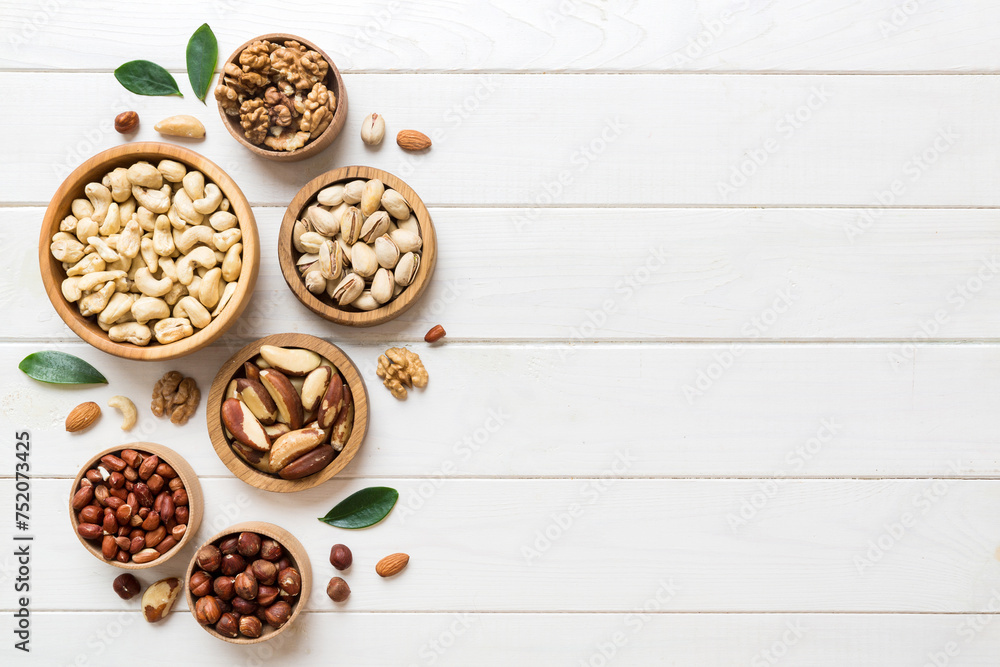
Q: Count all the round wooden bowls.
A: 6